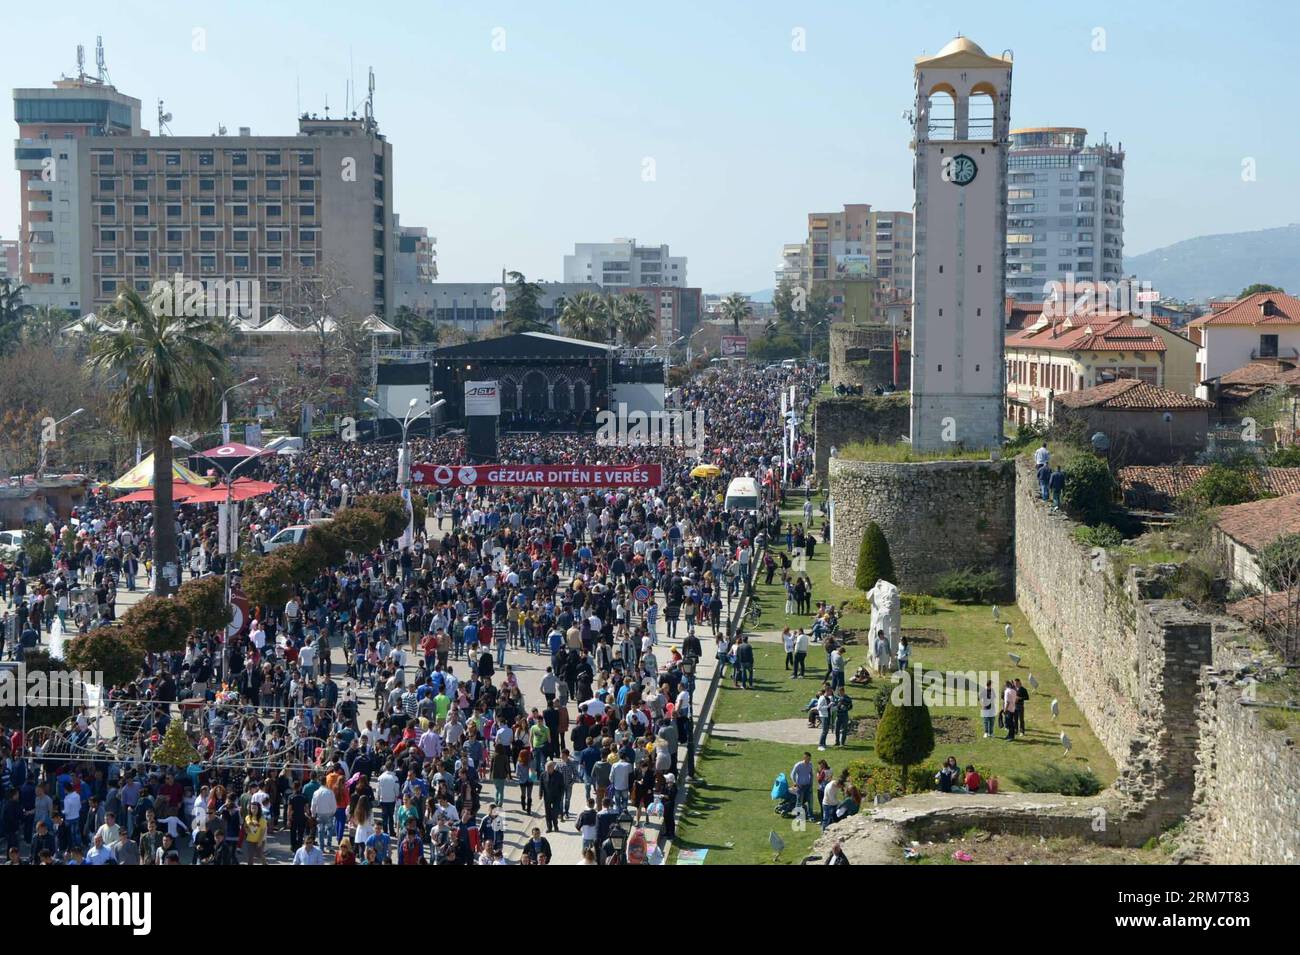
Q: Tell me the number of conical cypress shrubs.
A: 2